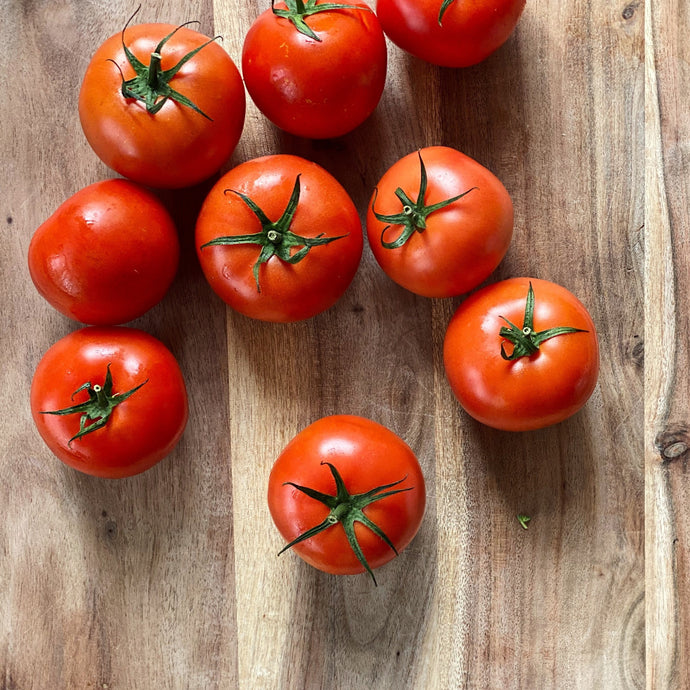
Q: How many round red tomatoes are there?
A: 9